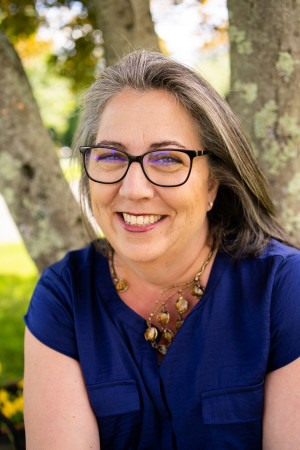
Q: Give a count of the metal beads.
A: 8